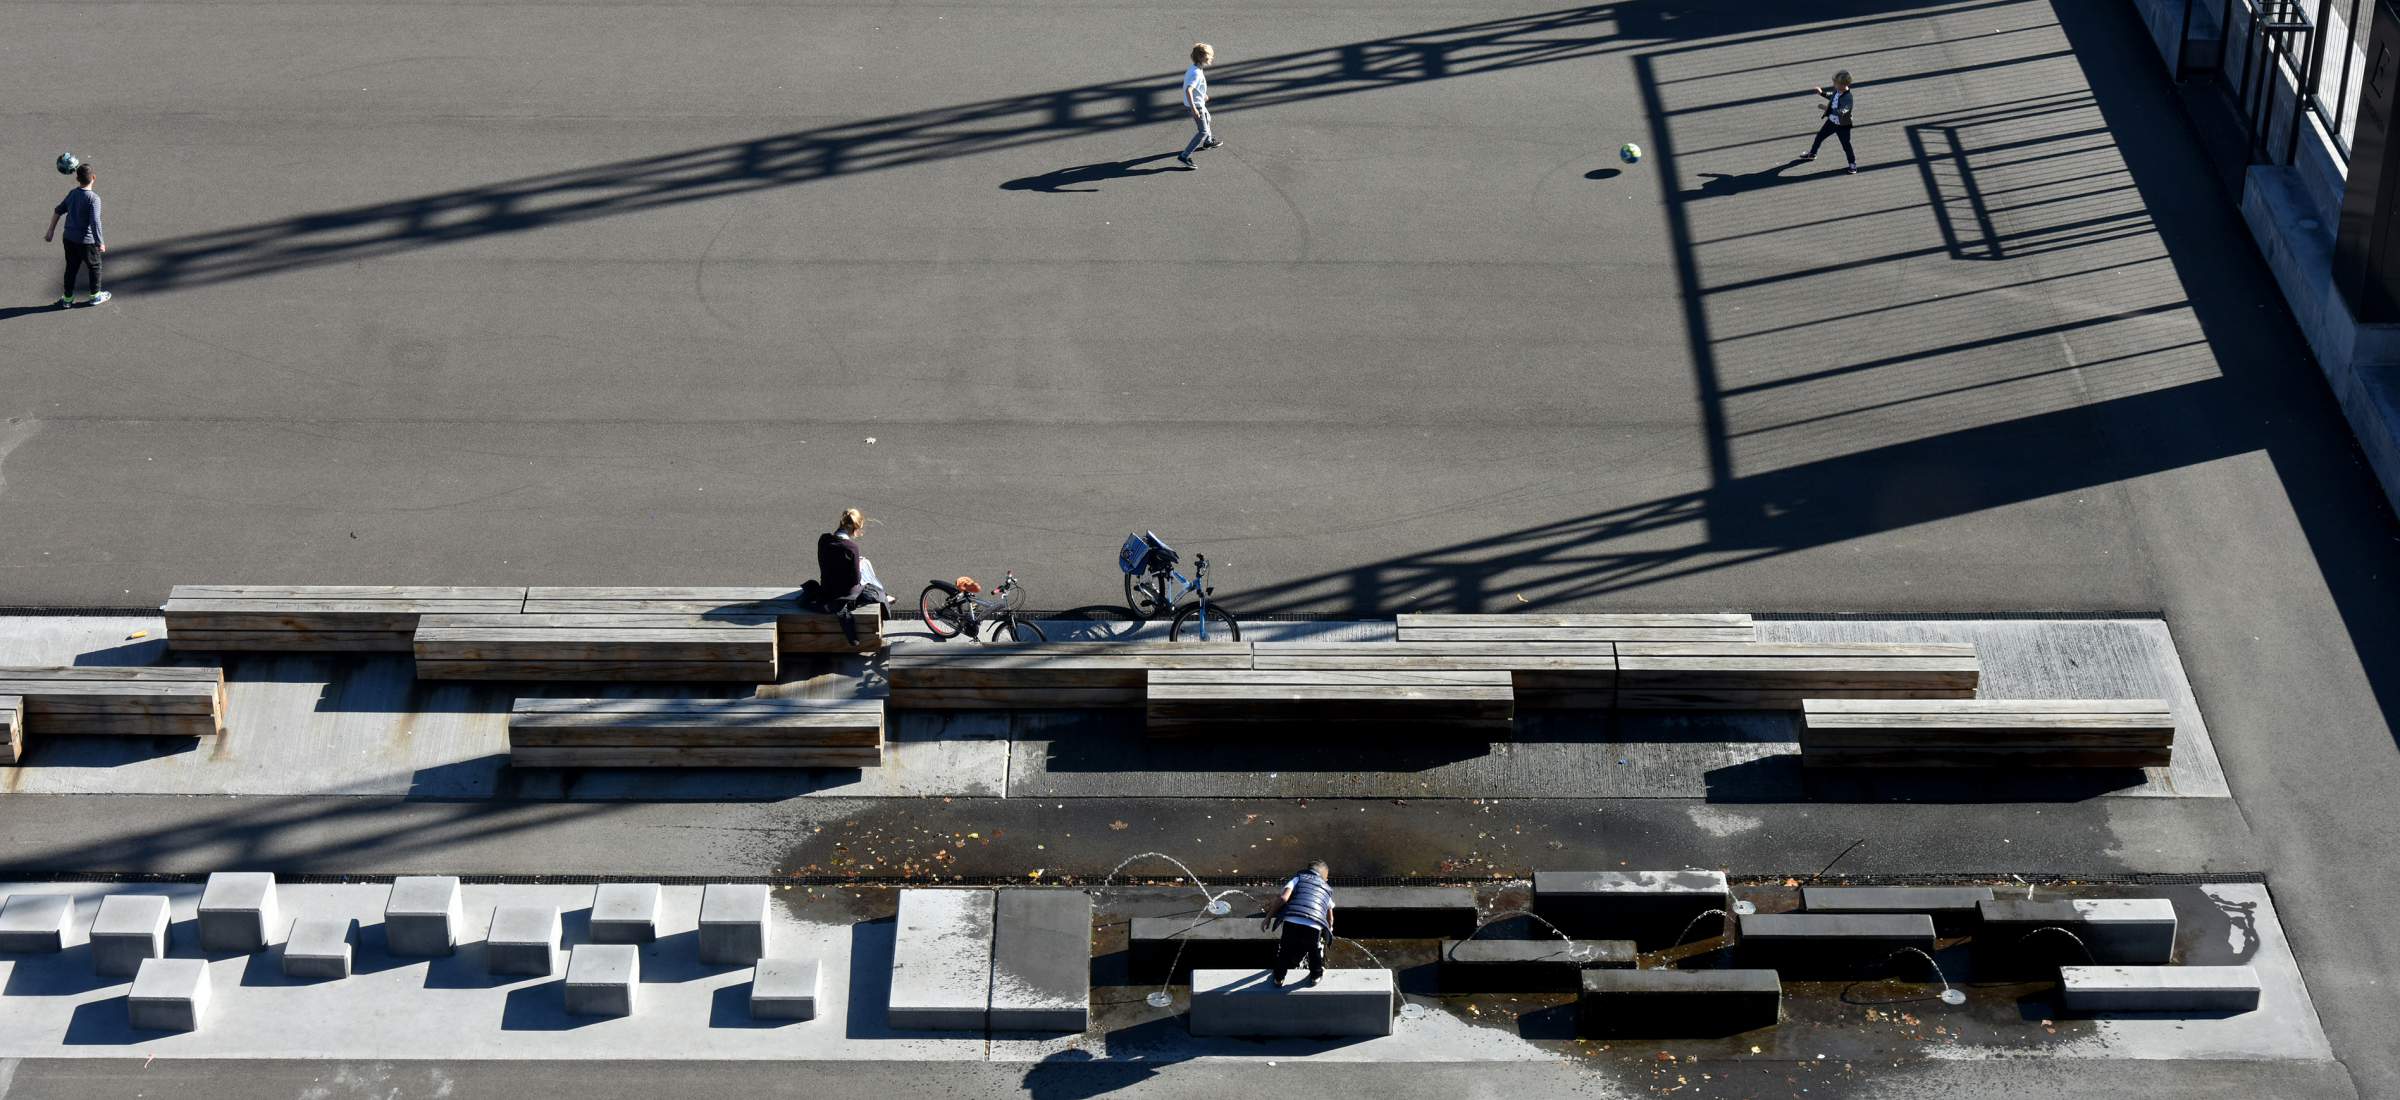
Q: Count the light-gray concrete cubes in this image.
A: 11